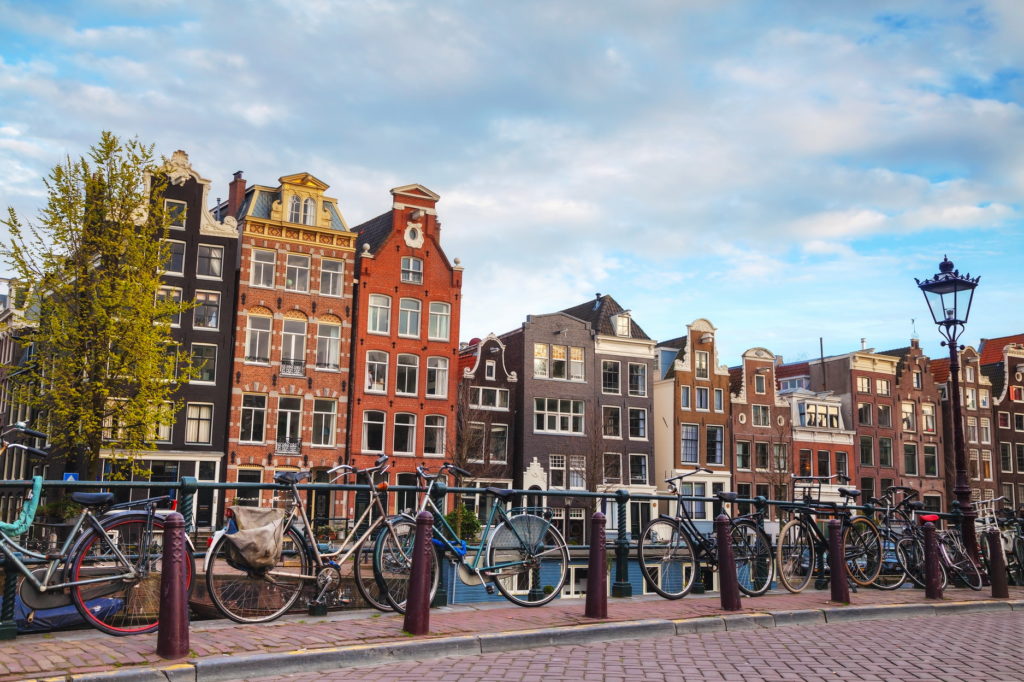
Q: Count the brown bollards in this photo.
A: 7